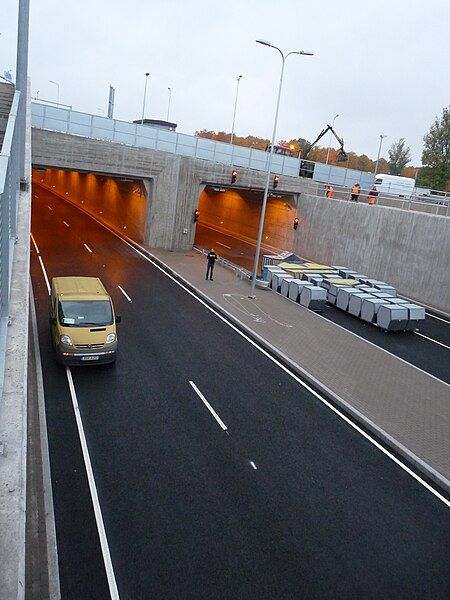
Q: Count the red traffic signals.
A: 4